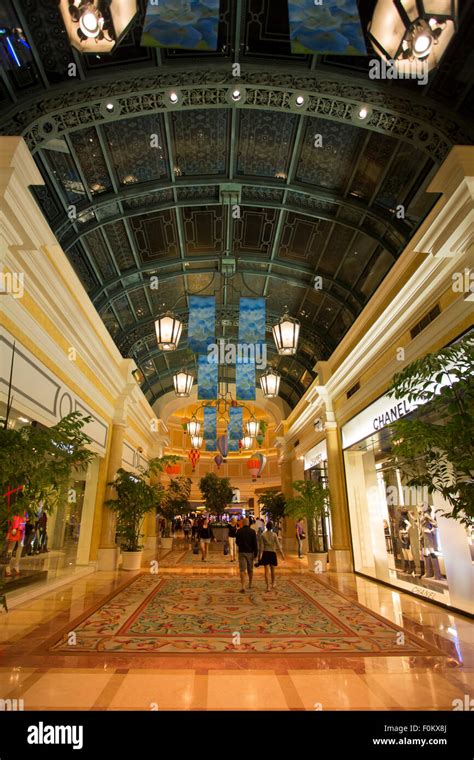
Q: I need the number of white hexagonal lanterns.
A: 10